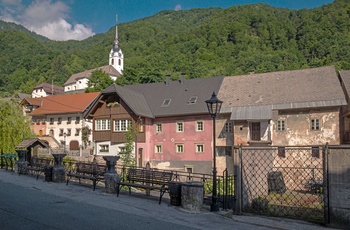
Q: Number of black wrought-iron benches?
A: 3